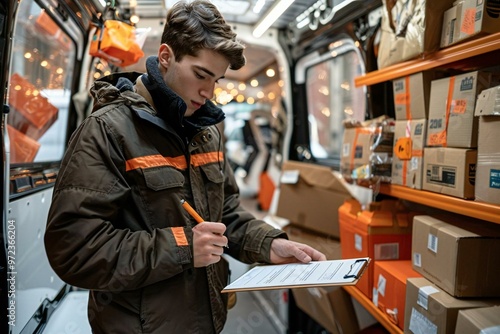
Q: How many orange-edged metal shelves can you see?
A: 3